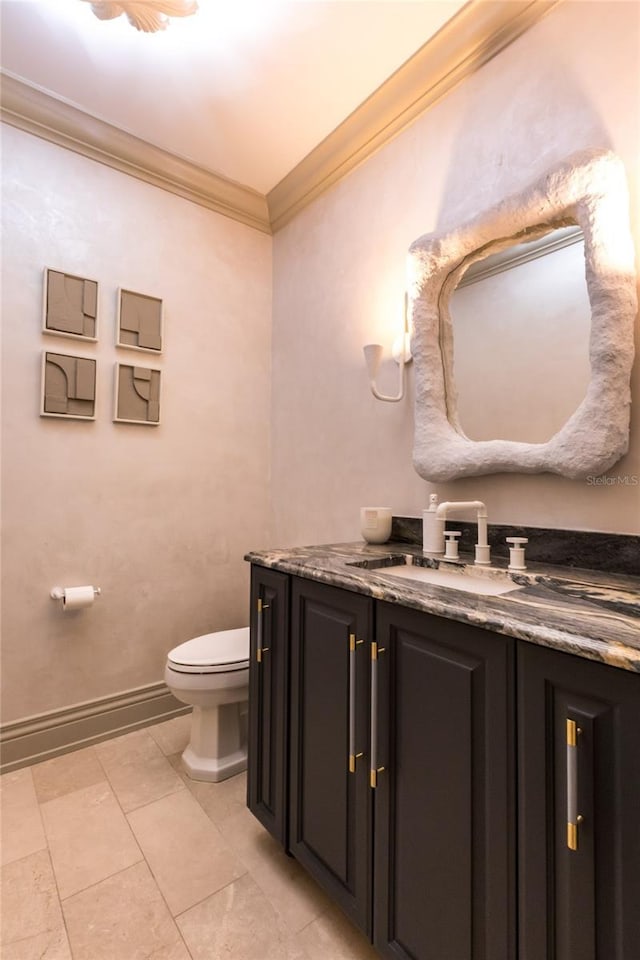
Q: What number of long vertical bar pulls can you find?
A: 4